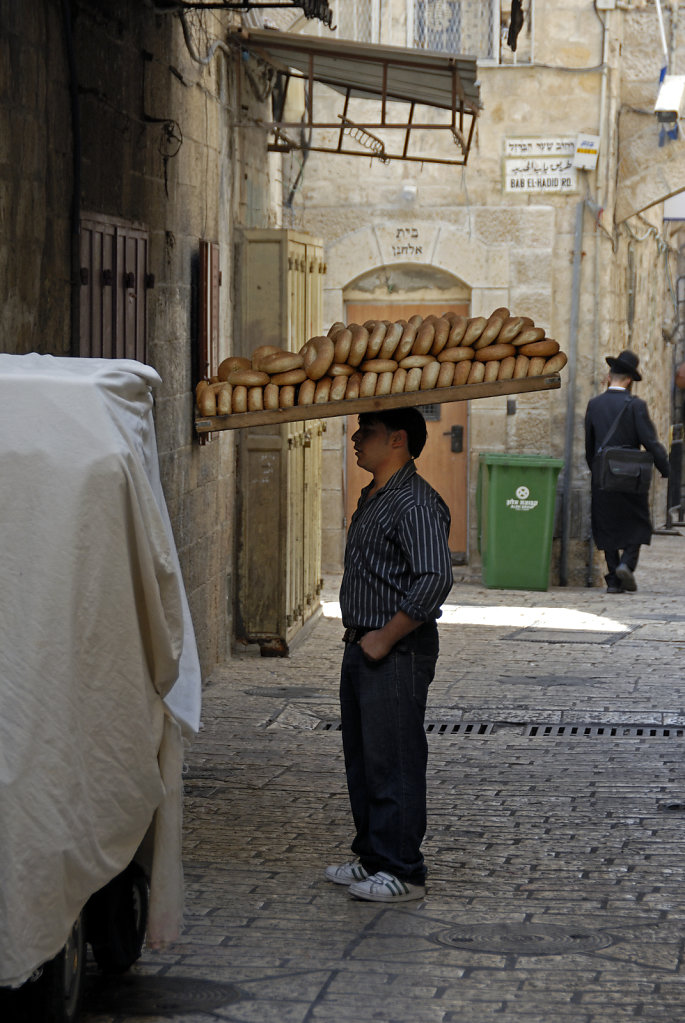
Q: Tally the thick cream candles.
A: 0